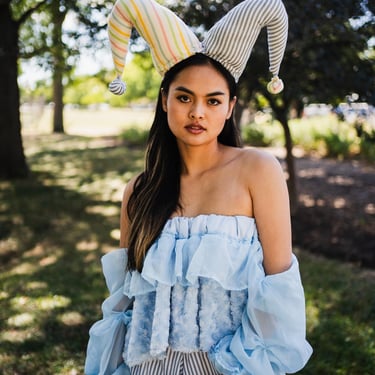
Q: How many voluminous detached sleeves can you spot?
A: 2